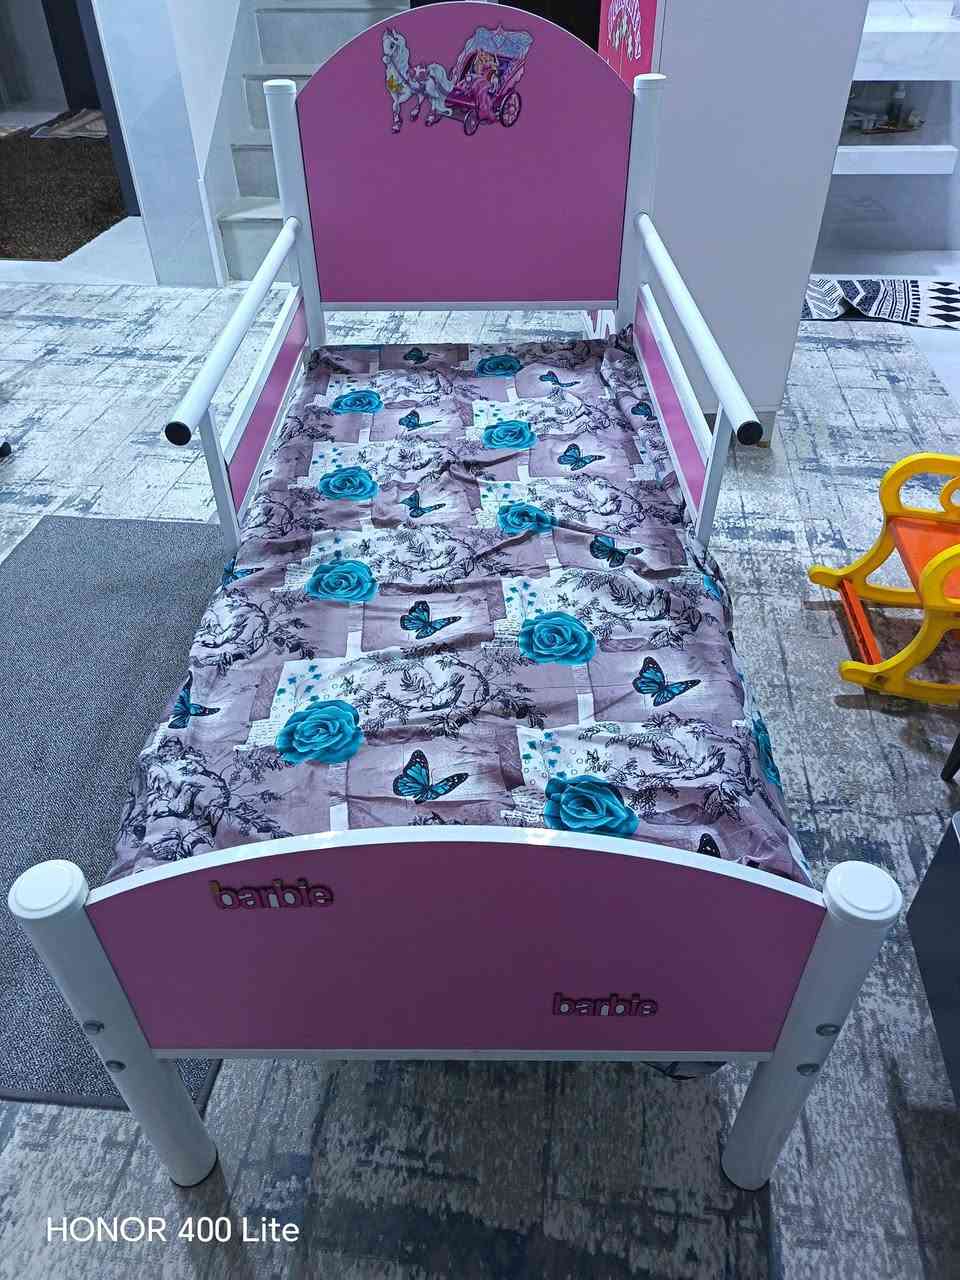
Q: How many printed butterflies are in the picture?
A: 13